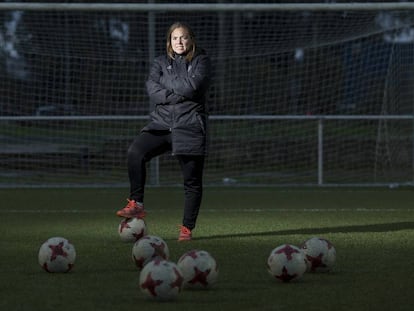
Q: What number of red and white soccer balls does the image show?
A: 7